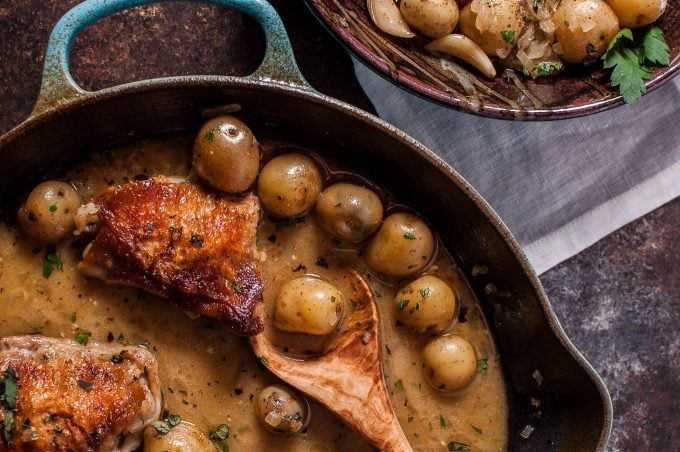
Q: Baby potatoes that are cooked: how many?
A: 14